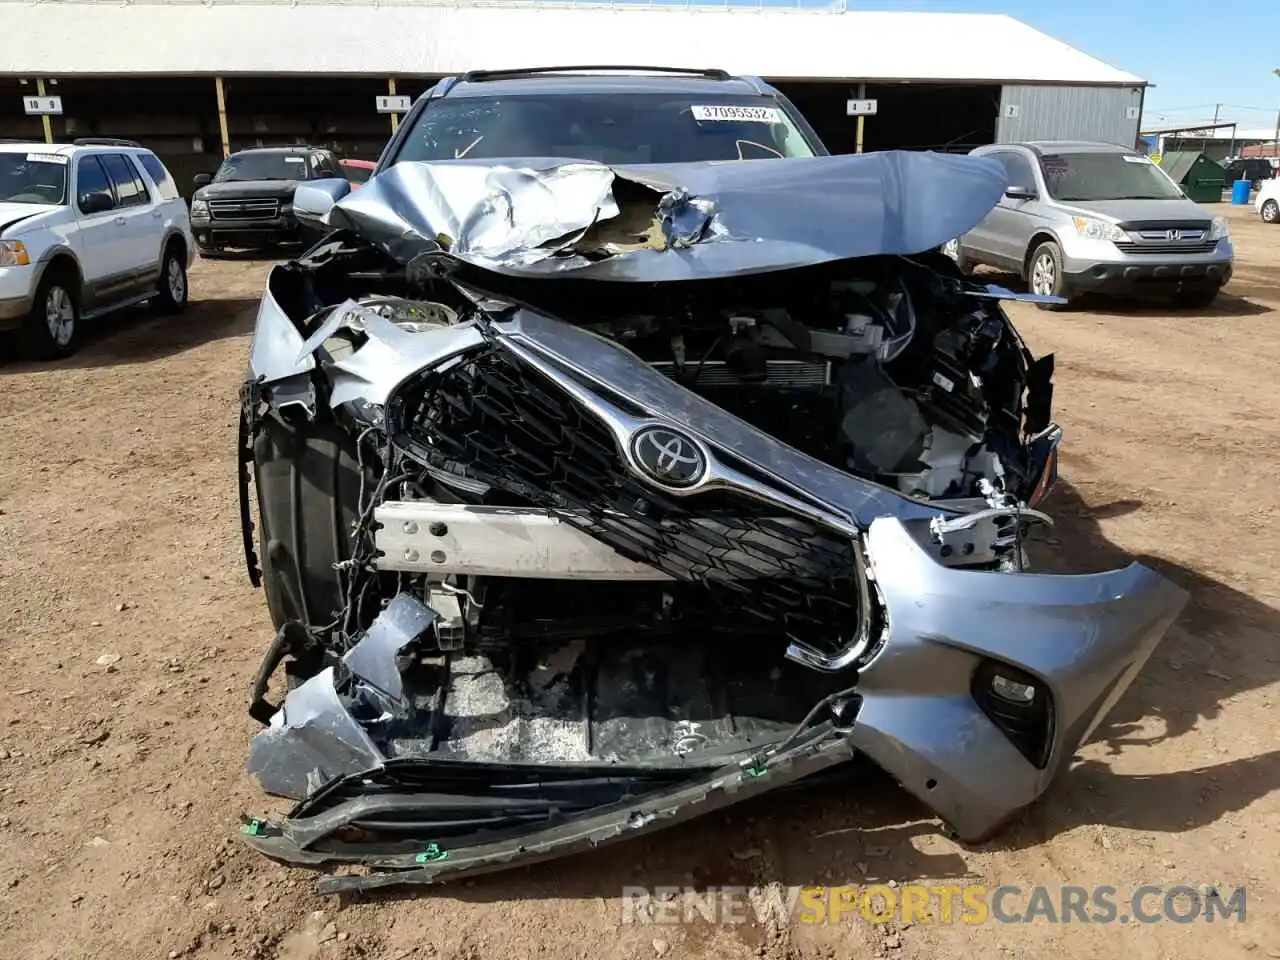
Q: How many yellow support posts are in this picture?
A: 4